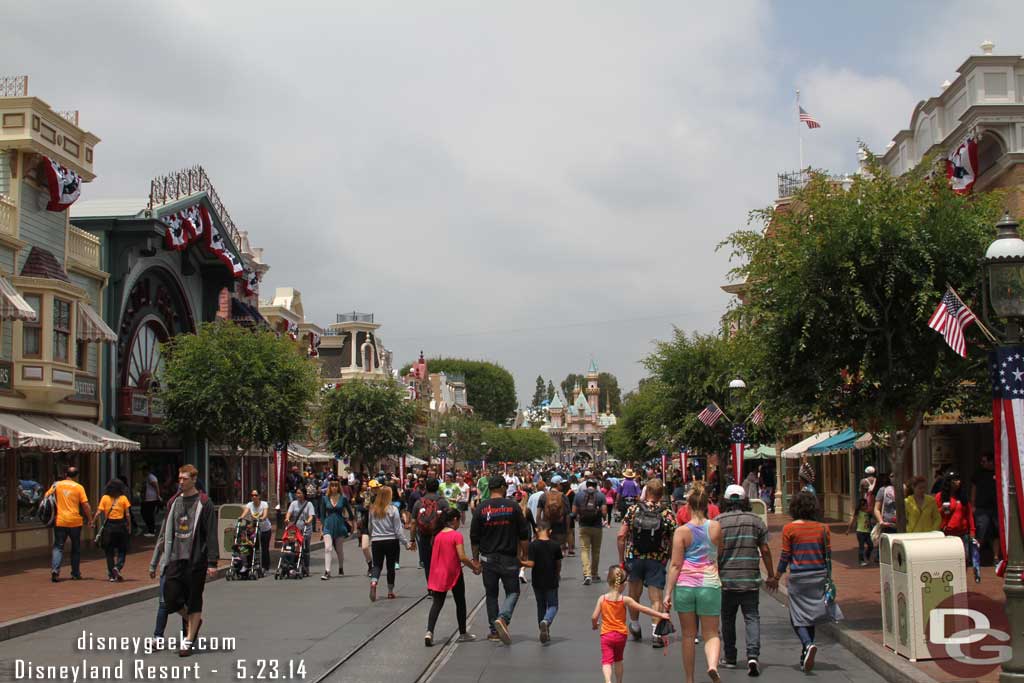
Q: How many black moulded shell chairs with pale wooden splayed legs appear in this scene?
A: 0